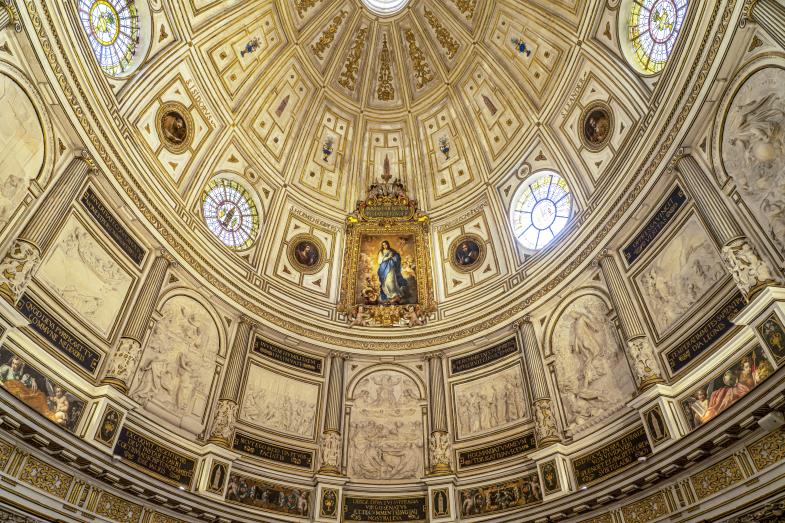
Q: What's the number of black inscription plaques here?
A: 11